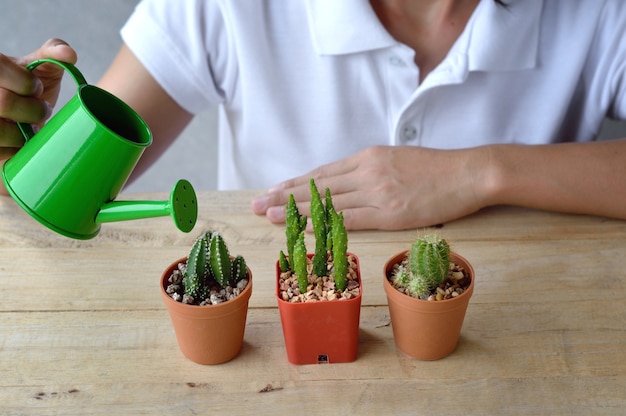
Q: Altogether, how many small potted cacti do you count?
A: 3